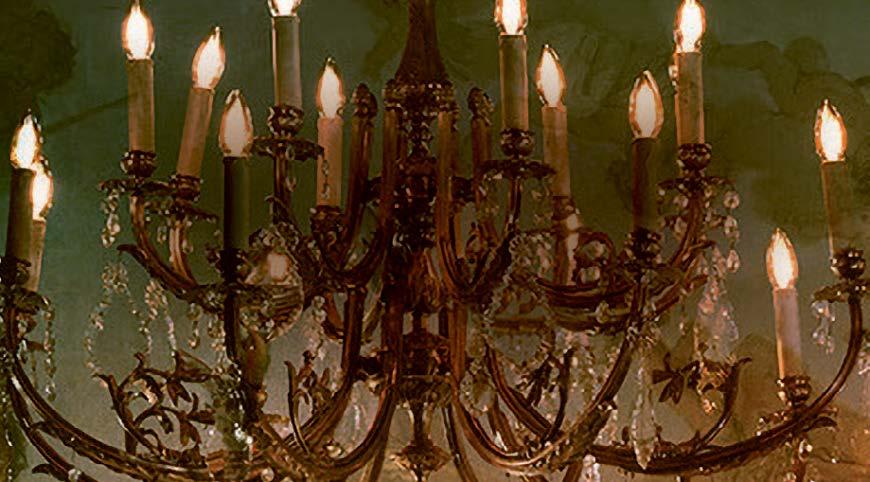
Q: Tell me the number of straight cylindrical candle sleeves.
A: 13